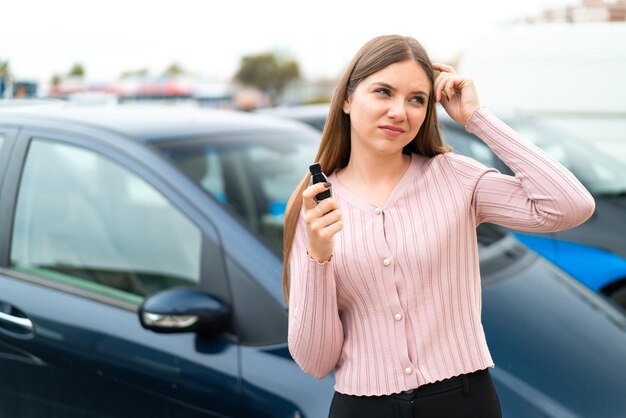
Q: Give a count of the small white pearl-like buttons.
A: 4